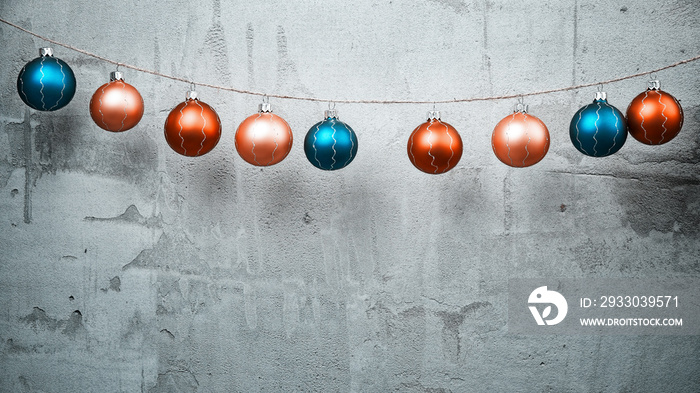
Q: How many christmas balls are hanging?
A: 9